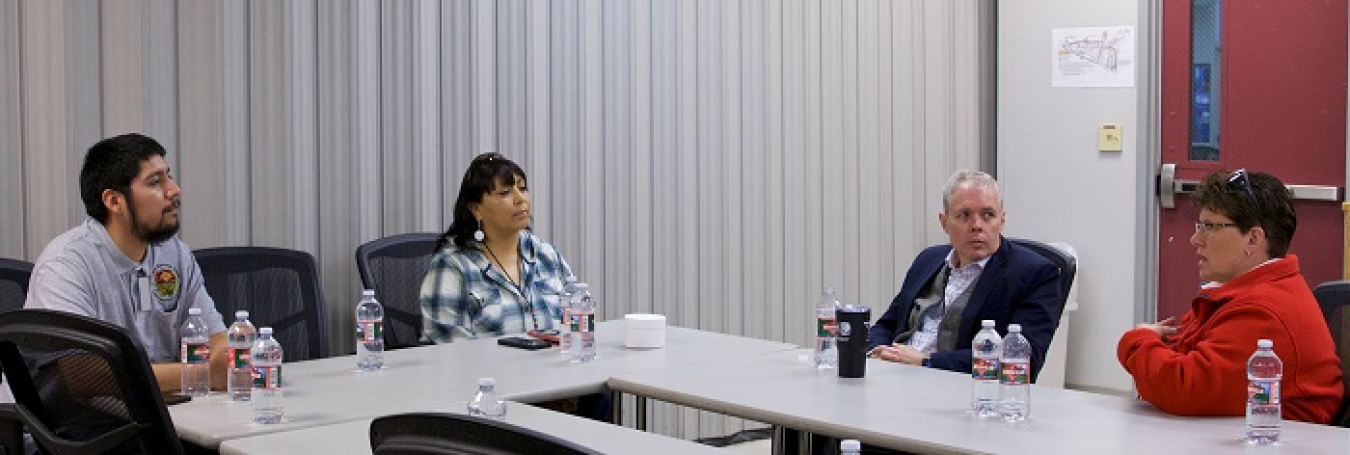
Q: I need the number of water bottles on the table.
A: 12